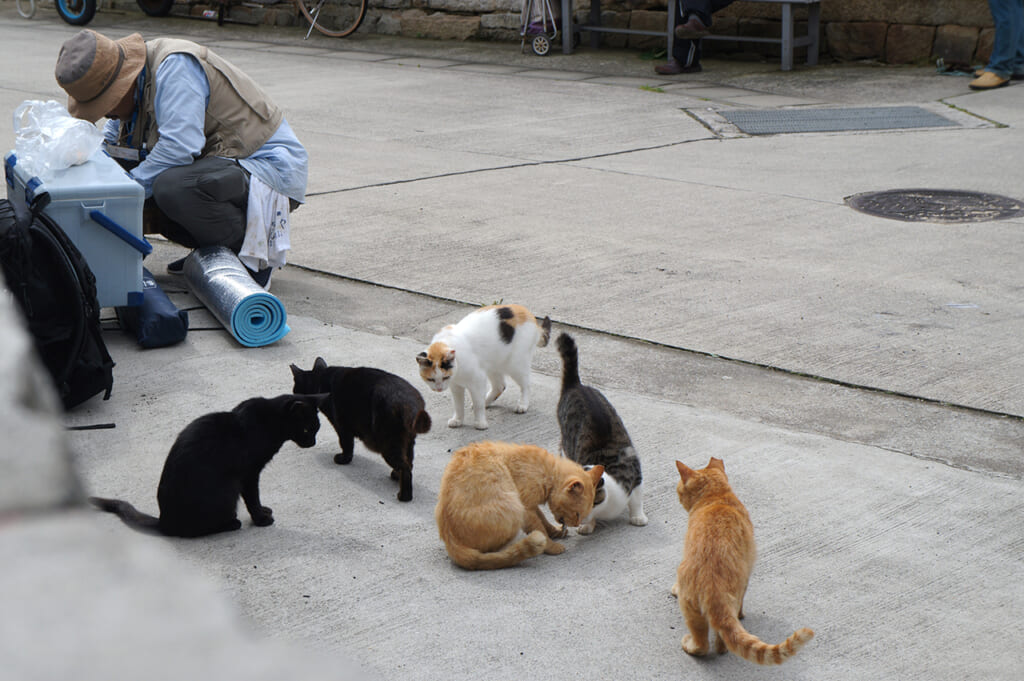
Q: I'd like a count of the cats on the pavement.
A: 6